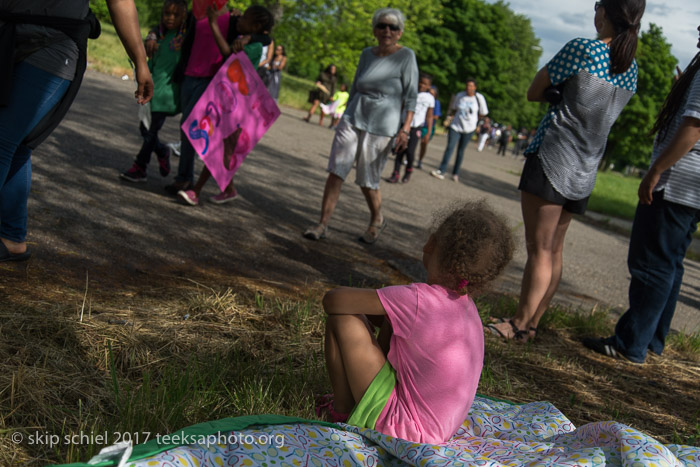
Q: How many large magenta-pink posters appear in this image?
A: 1